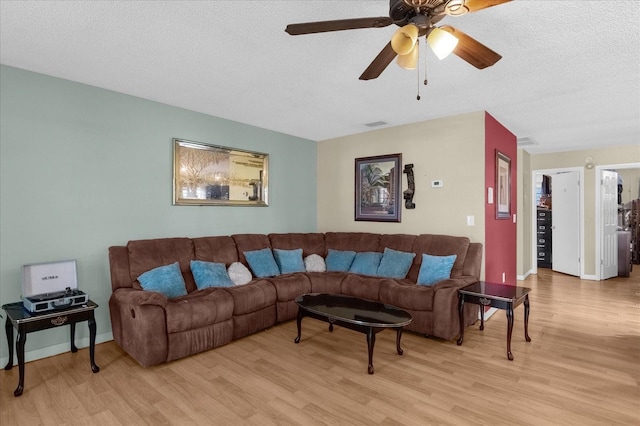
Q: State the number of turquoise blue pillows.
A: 8